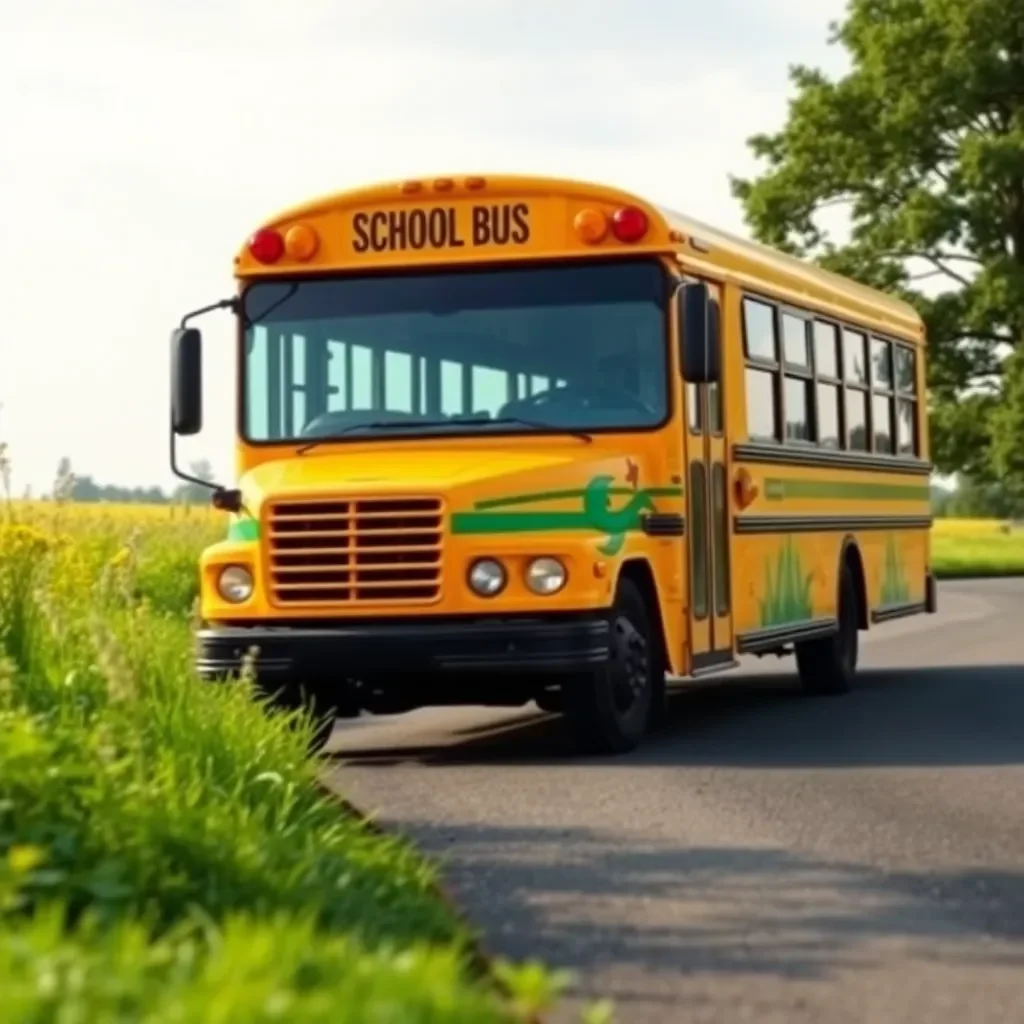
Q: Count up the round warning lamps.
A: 4